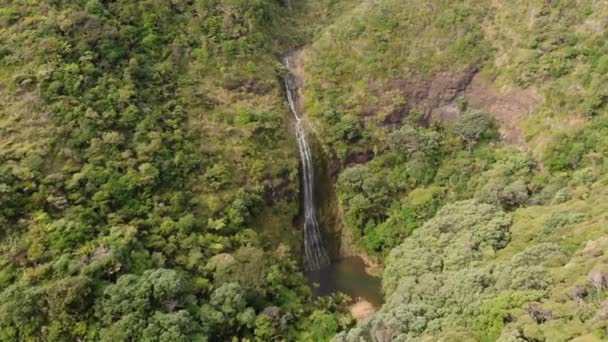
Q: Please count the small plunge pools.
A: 1